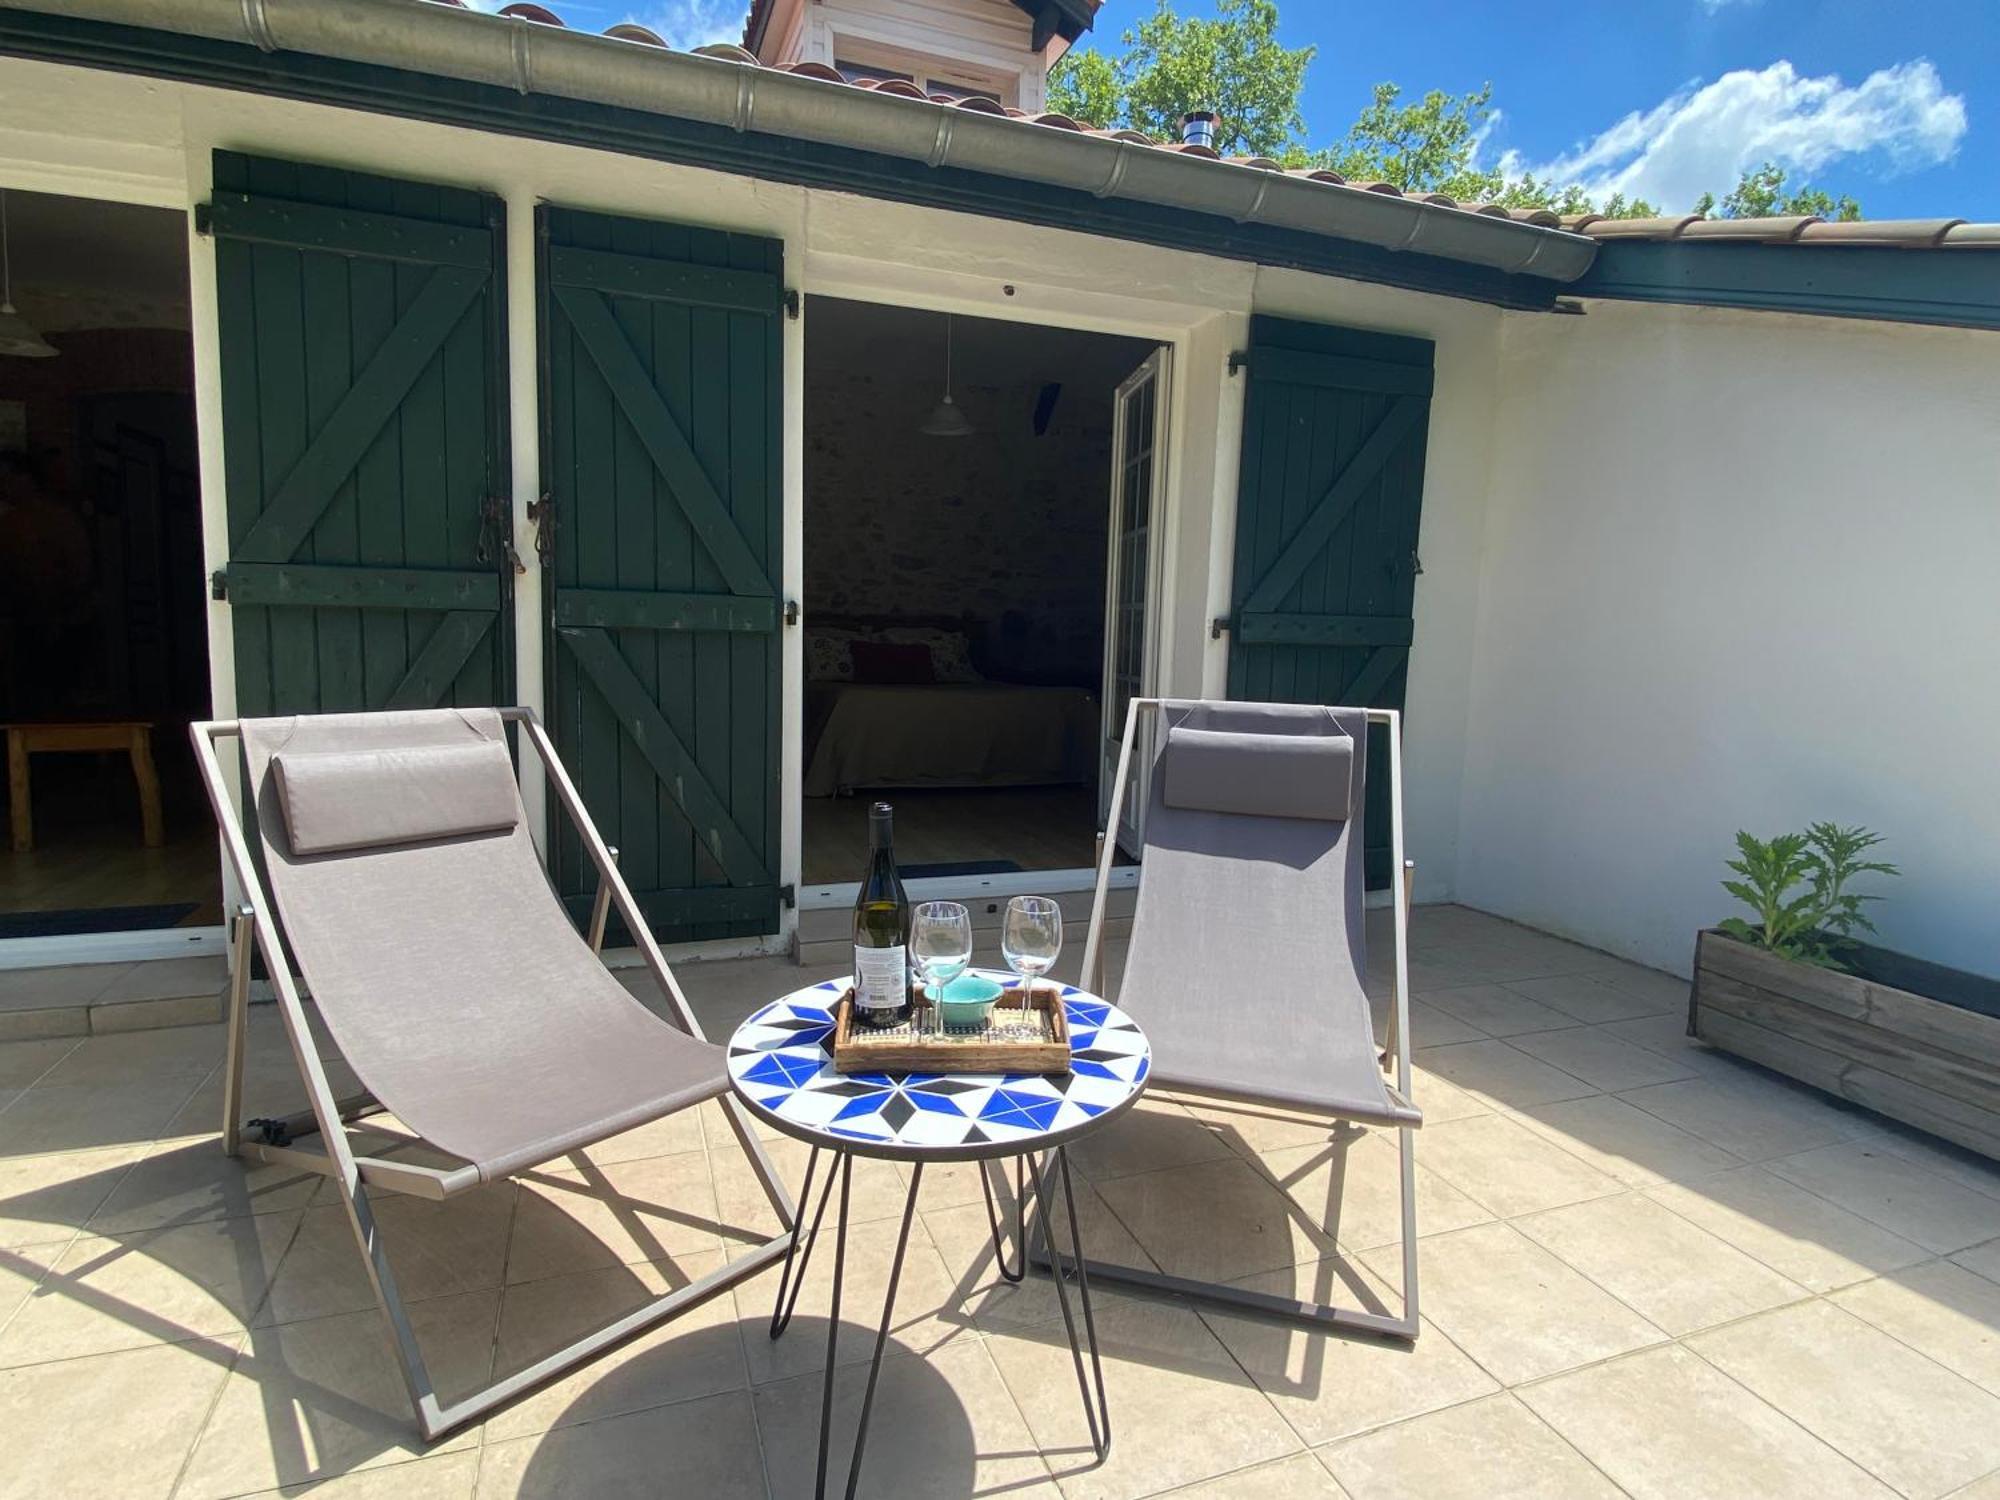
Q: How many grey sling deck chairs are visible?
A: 2